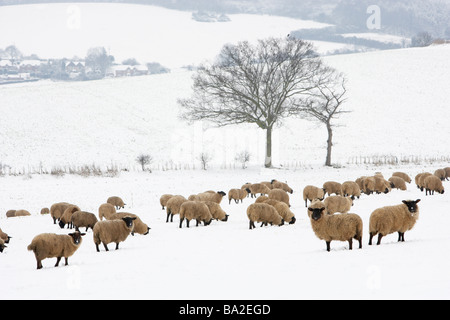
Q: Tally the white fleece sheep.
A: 0